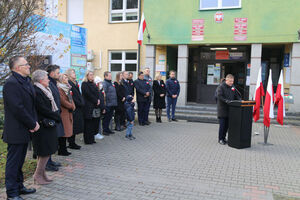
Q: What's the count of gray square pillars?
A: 4